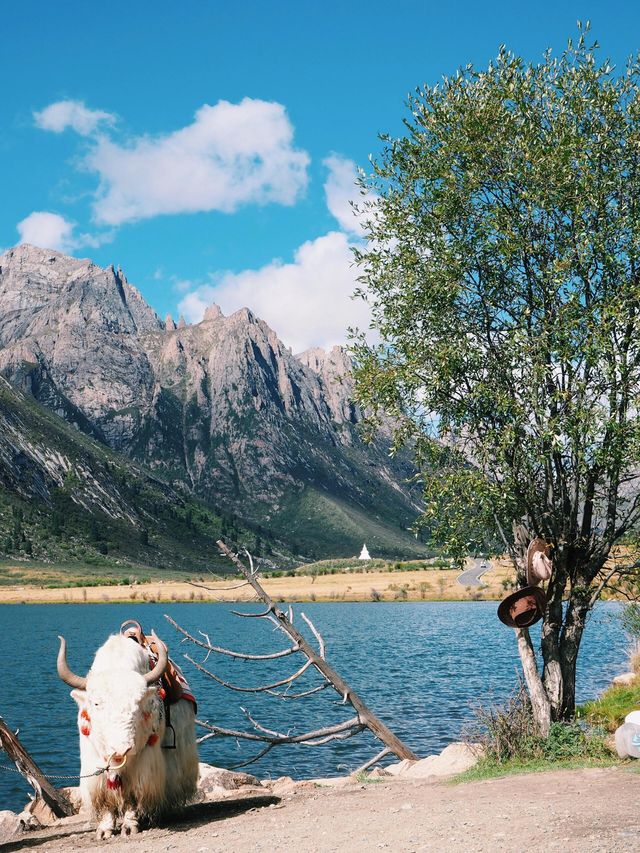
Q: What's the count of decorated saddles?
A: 1